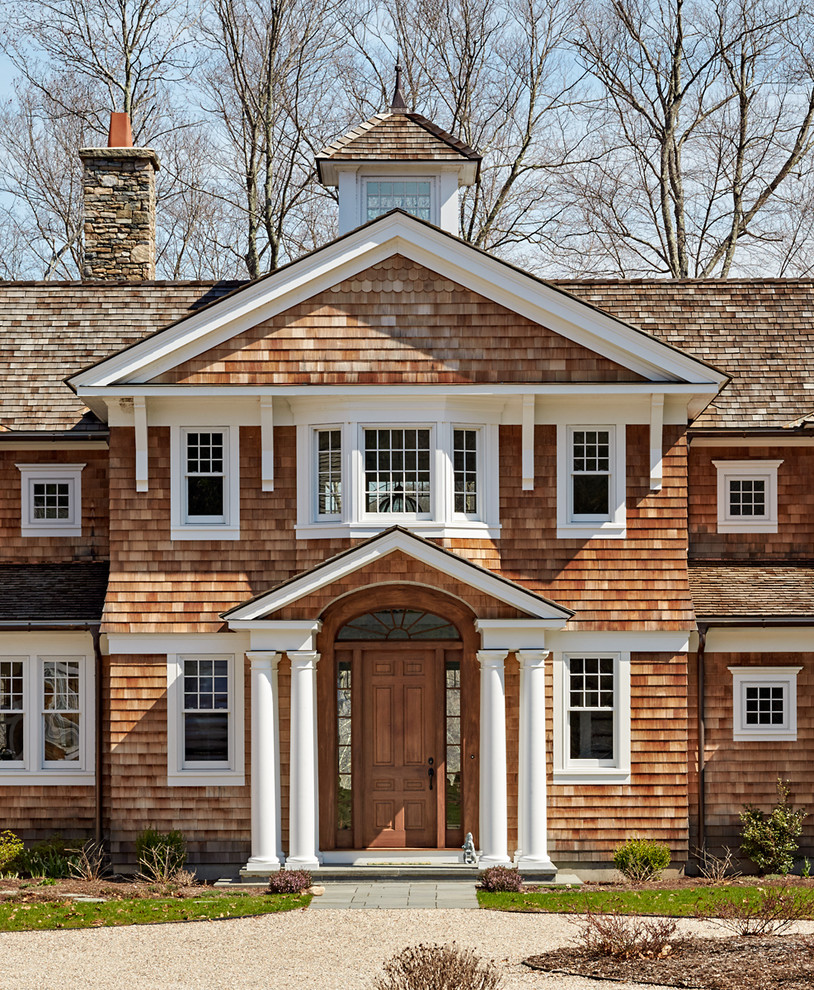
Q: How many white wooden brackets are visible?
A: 4